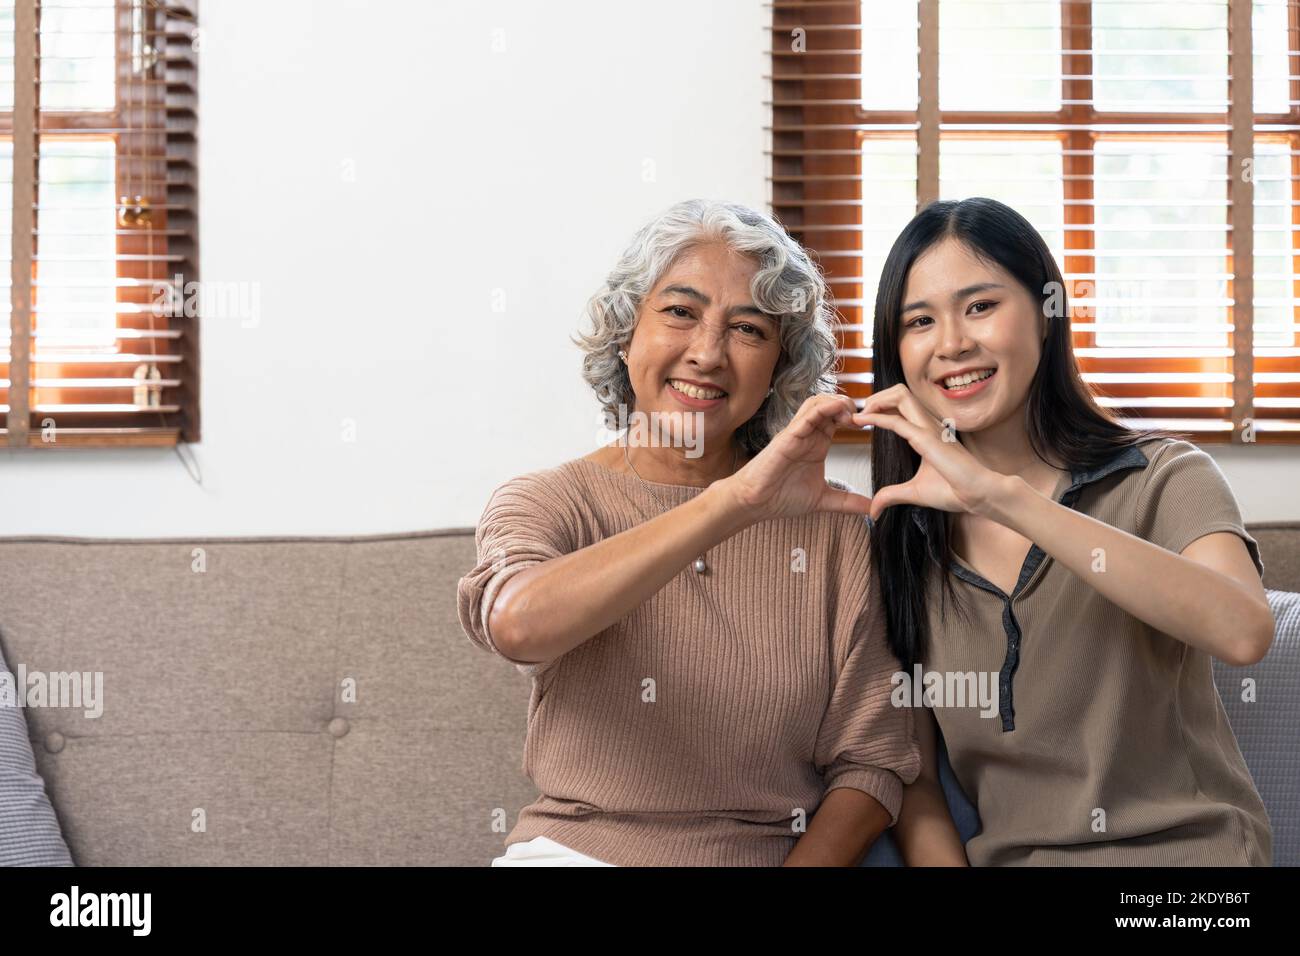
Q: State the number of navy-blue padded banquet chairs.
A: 0